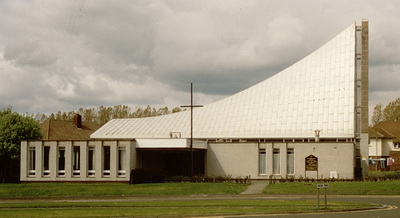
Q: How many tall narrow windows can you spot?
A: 10